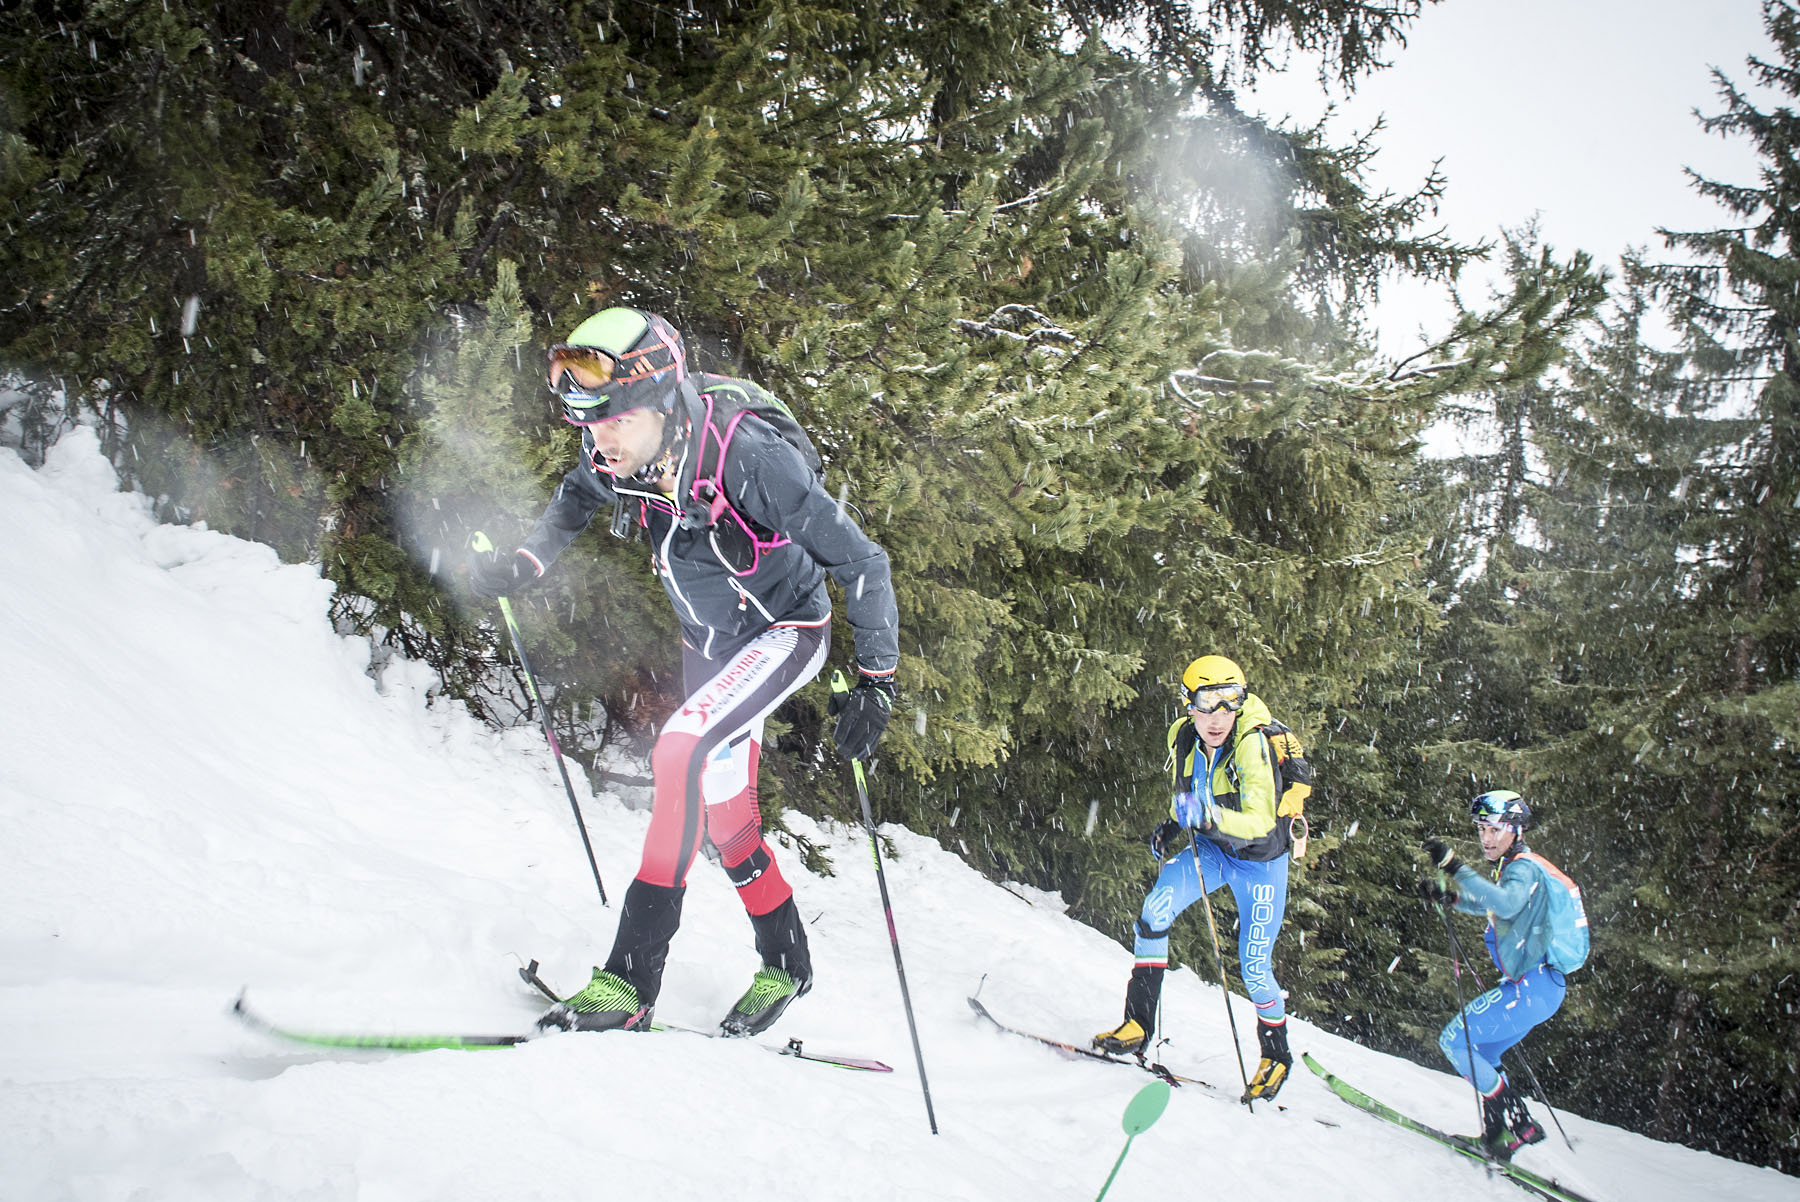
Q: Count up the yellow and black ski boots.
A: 2